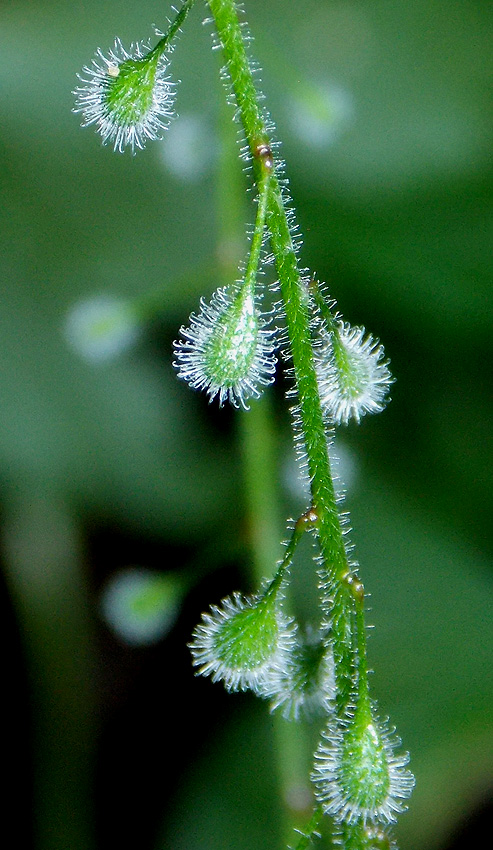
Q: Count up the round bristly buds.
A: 6